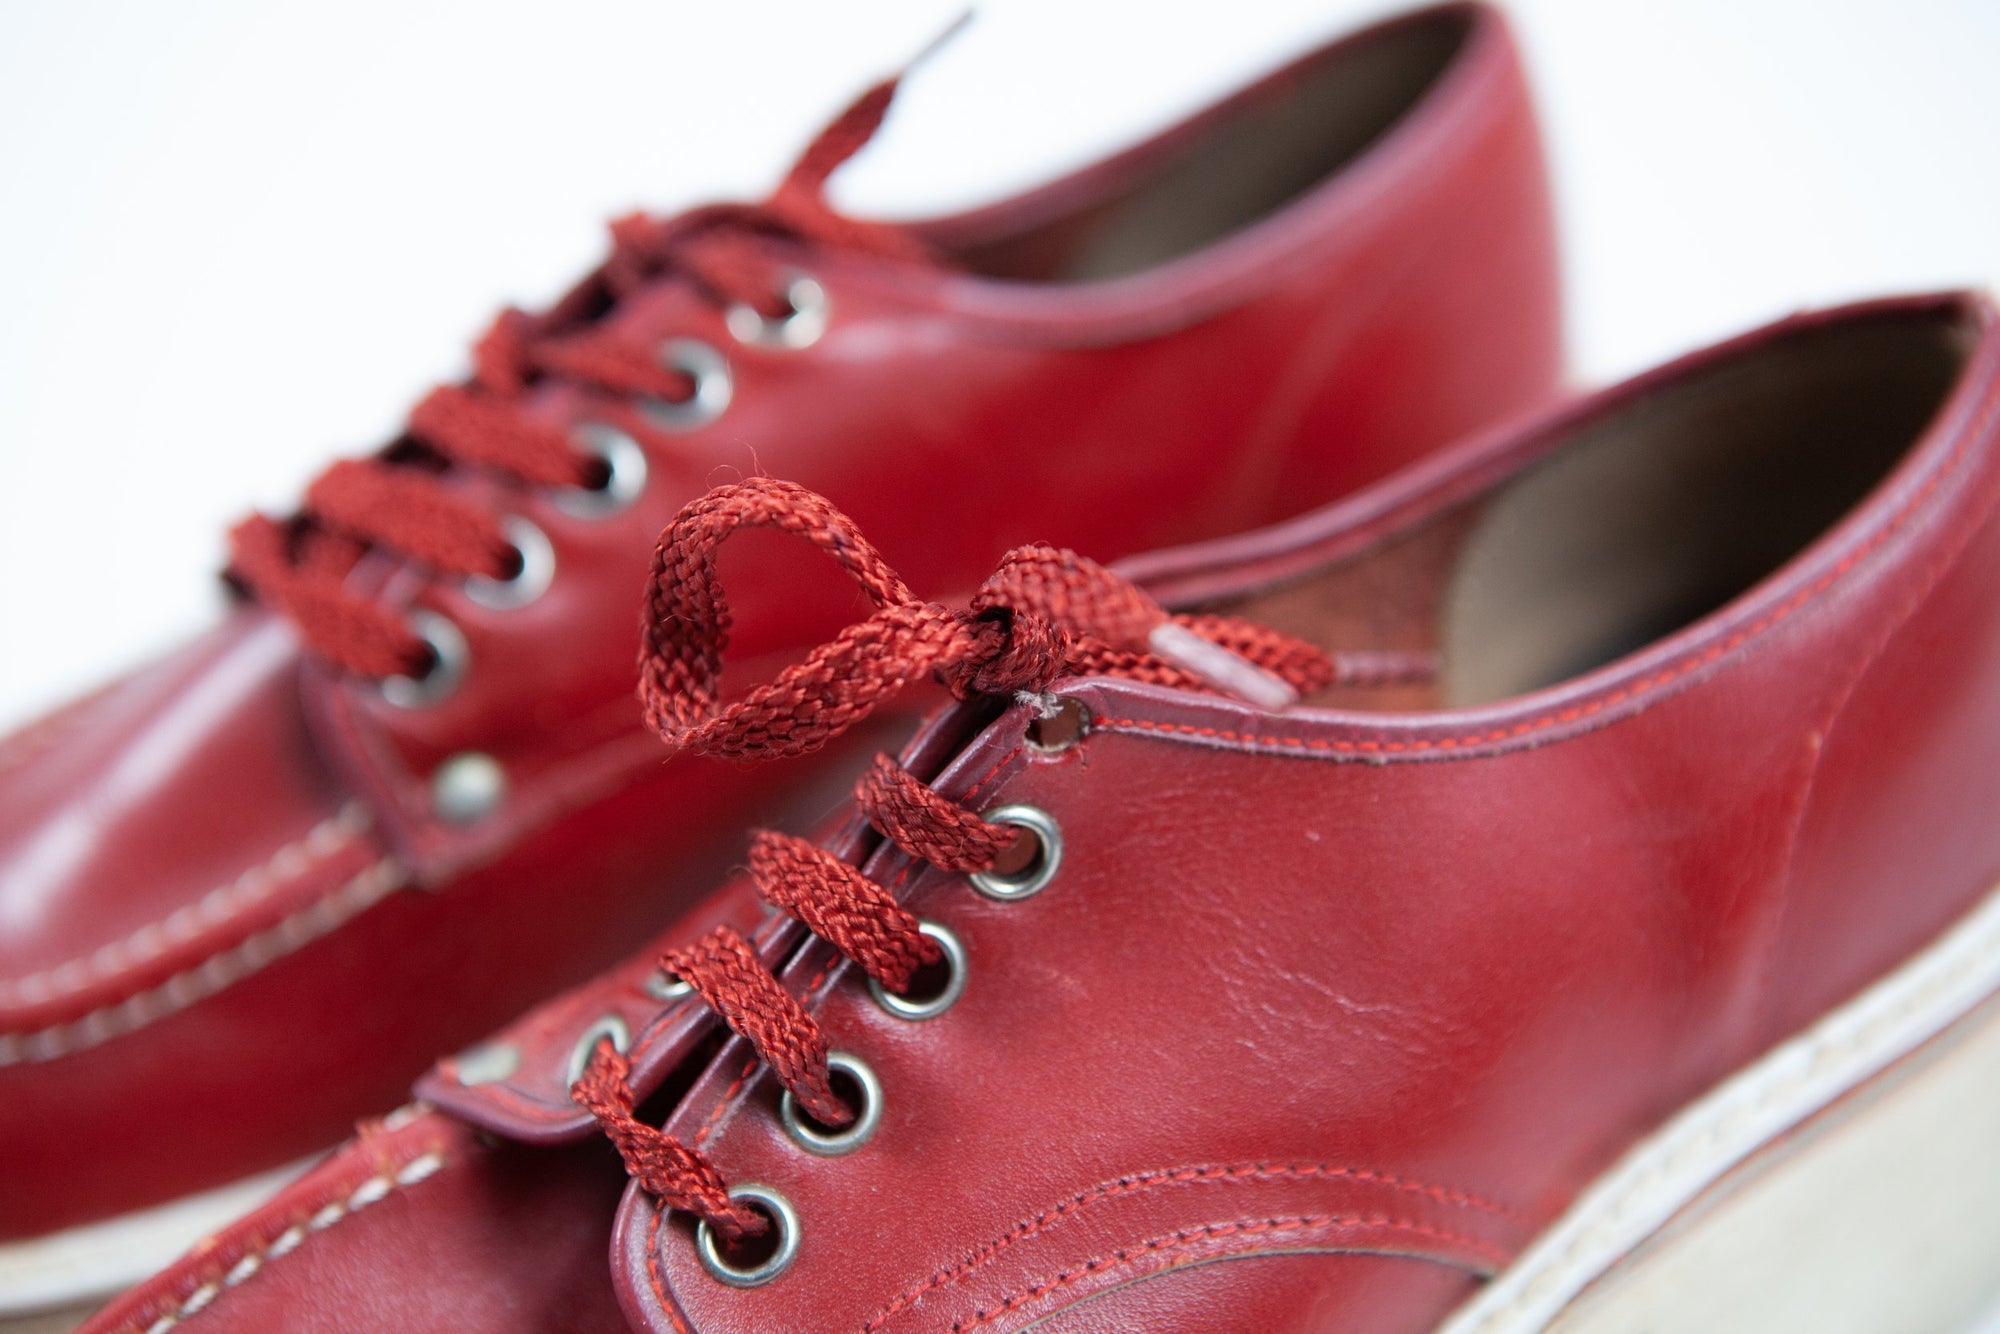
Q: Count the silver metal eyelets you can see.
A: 11